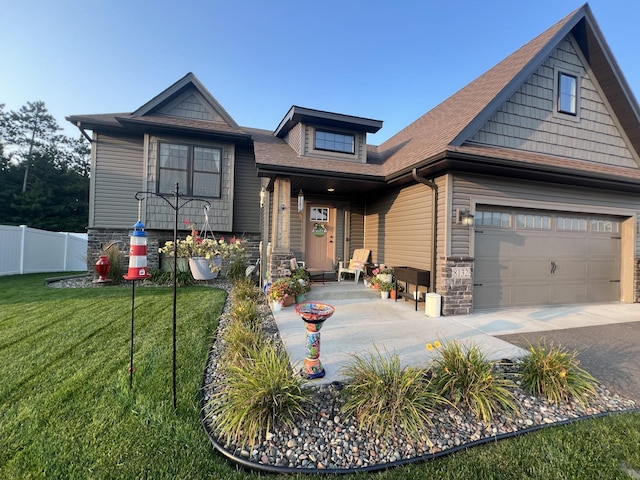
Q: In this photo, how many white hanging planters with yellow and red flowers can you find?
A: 1